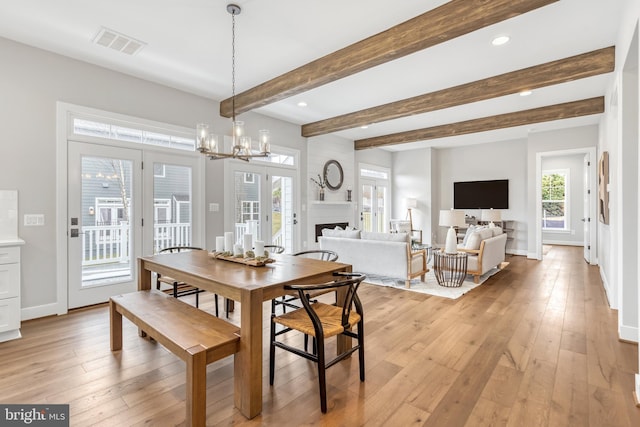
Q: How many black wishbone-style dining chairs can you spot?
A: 4